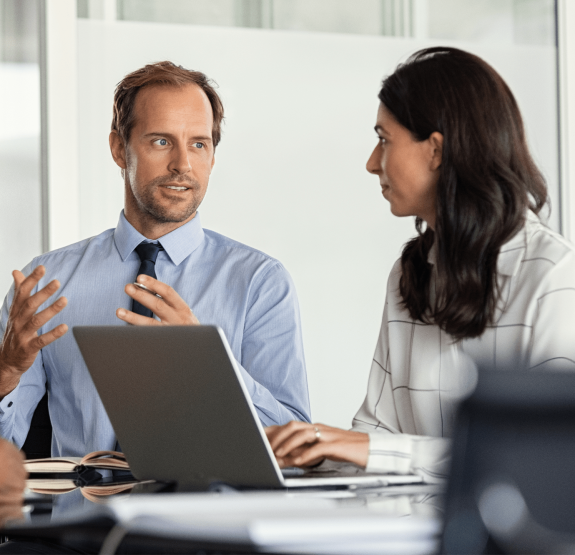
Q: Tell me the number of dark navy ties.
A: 1